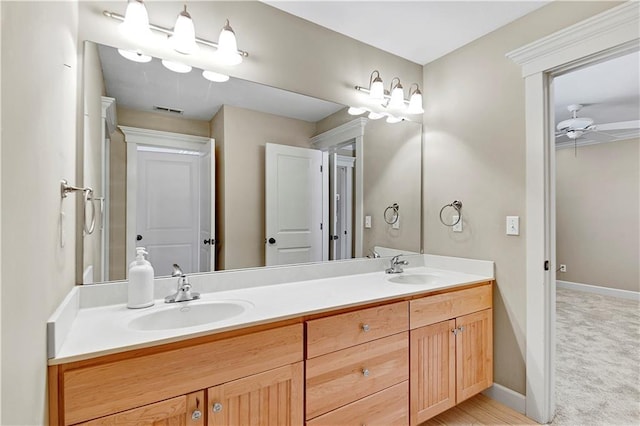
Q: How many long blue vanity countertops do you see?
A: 0